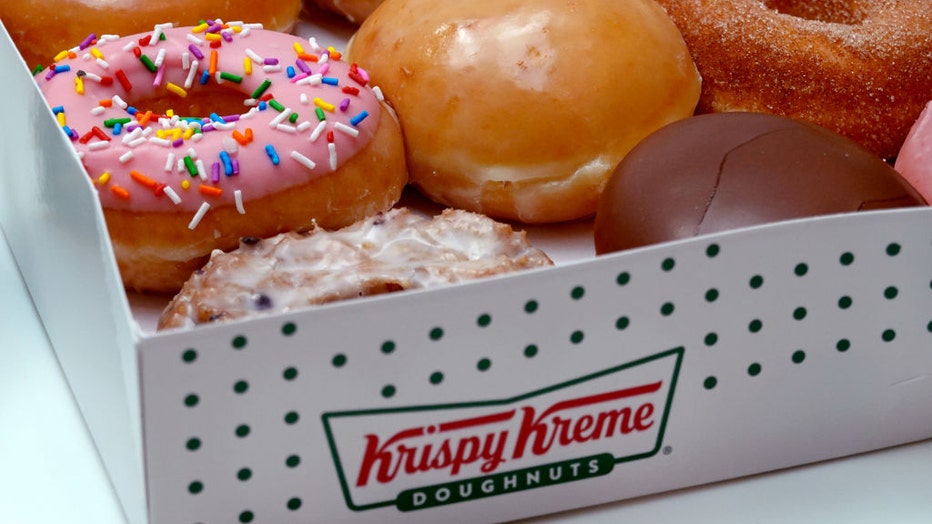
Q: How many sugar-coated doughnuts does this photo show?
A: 1